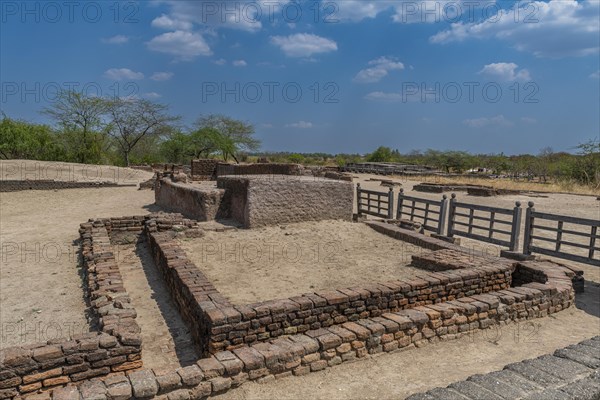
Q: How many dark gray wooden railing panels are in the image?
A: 4